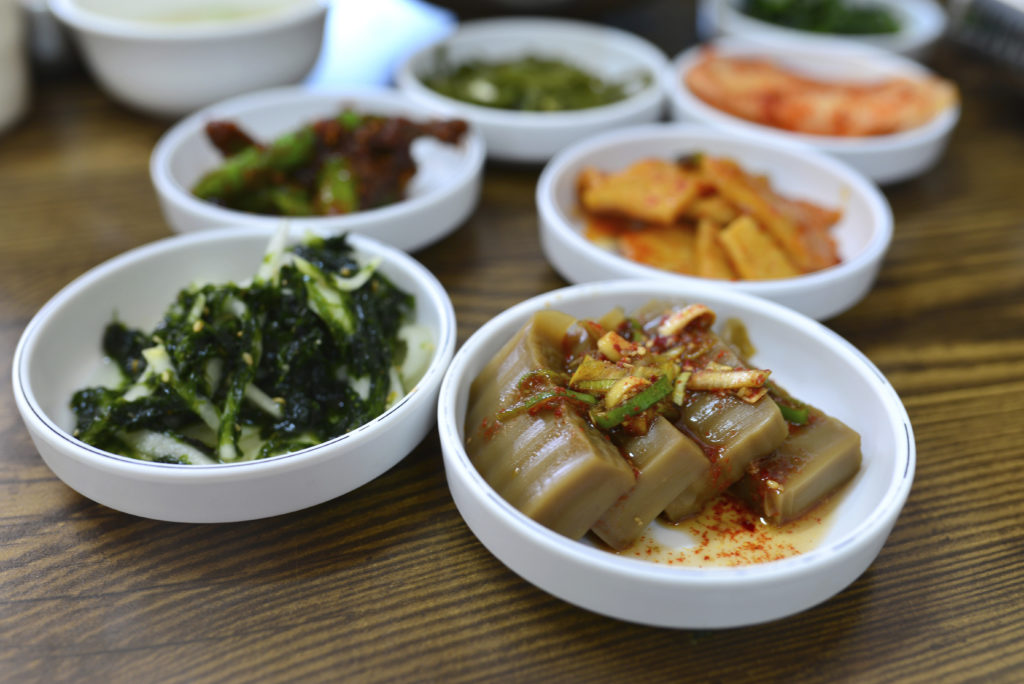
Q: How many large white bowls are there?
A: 1